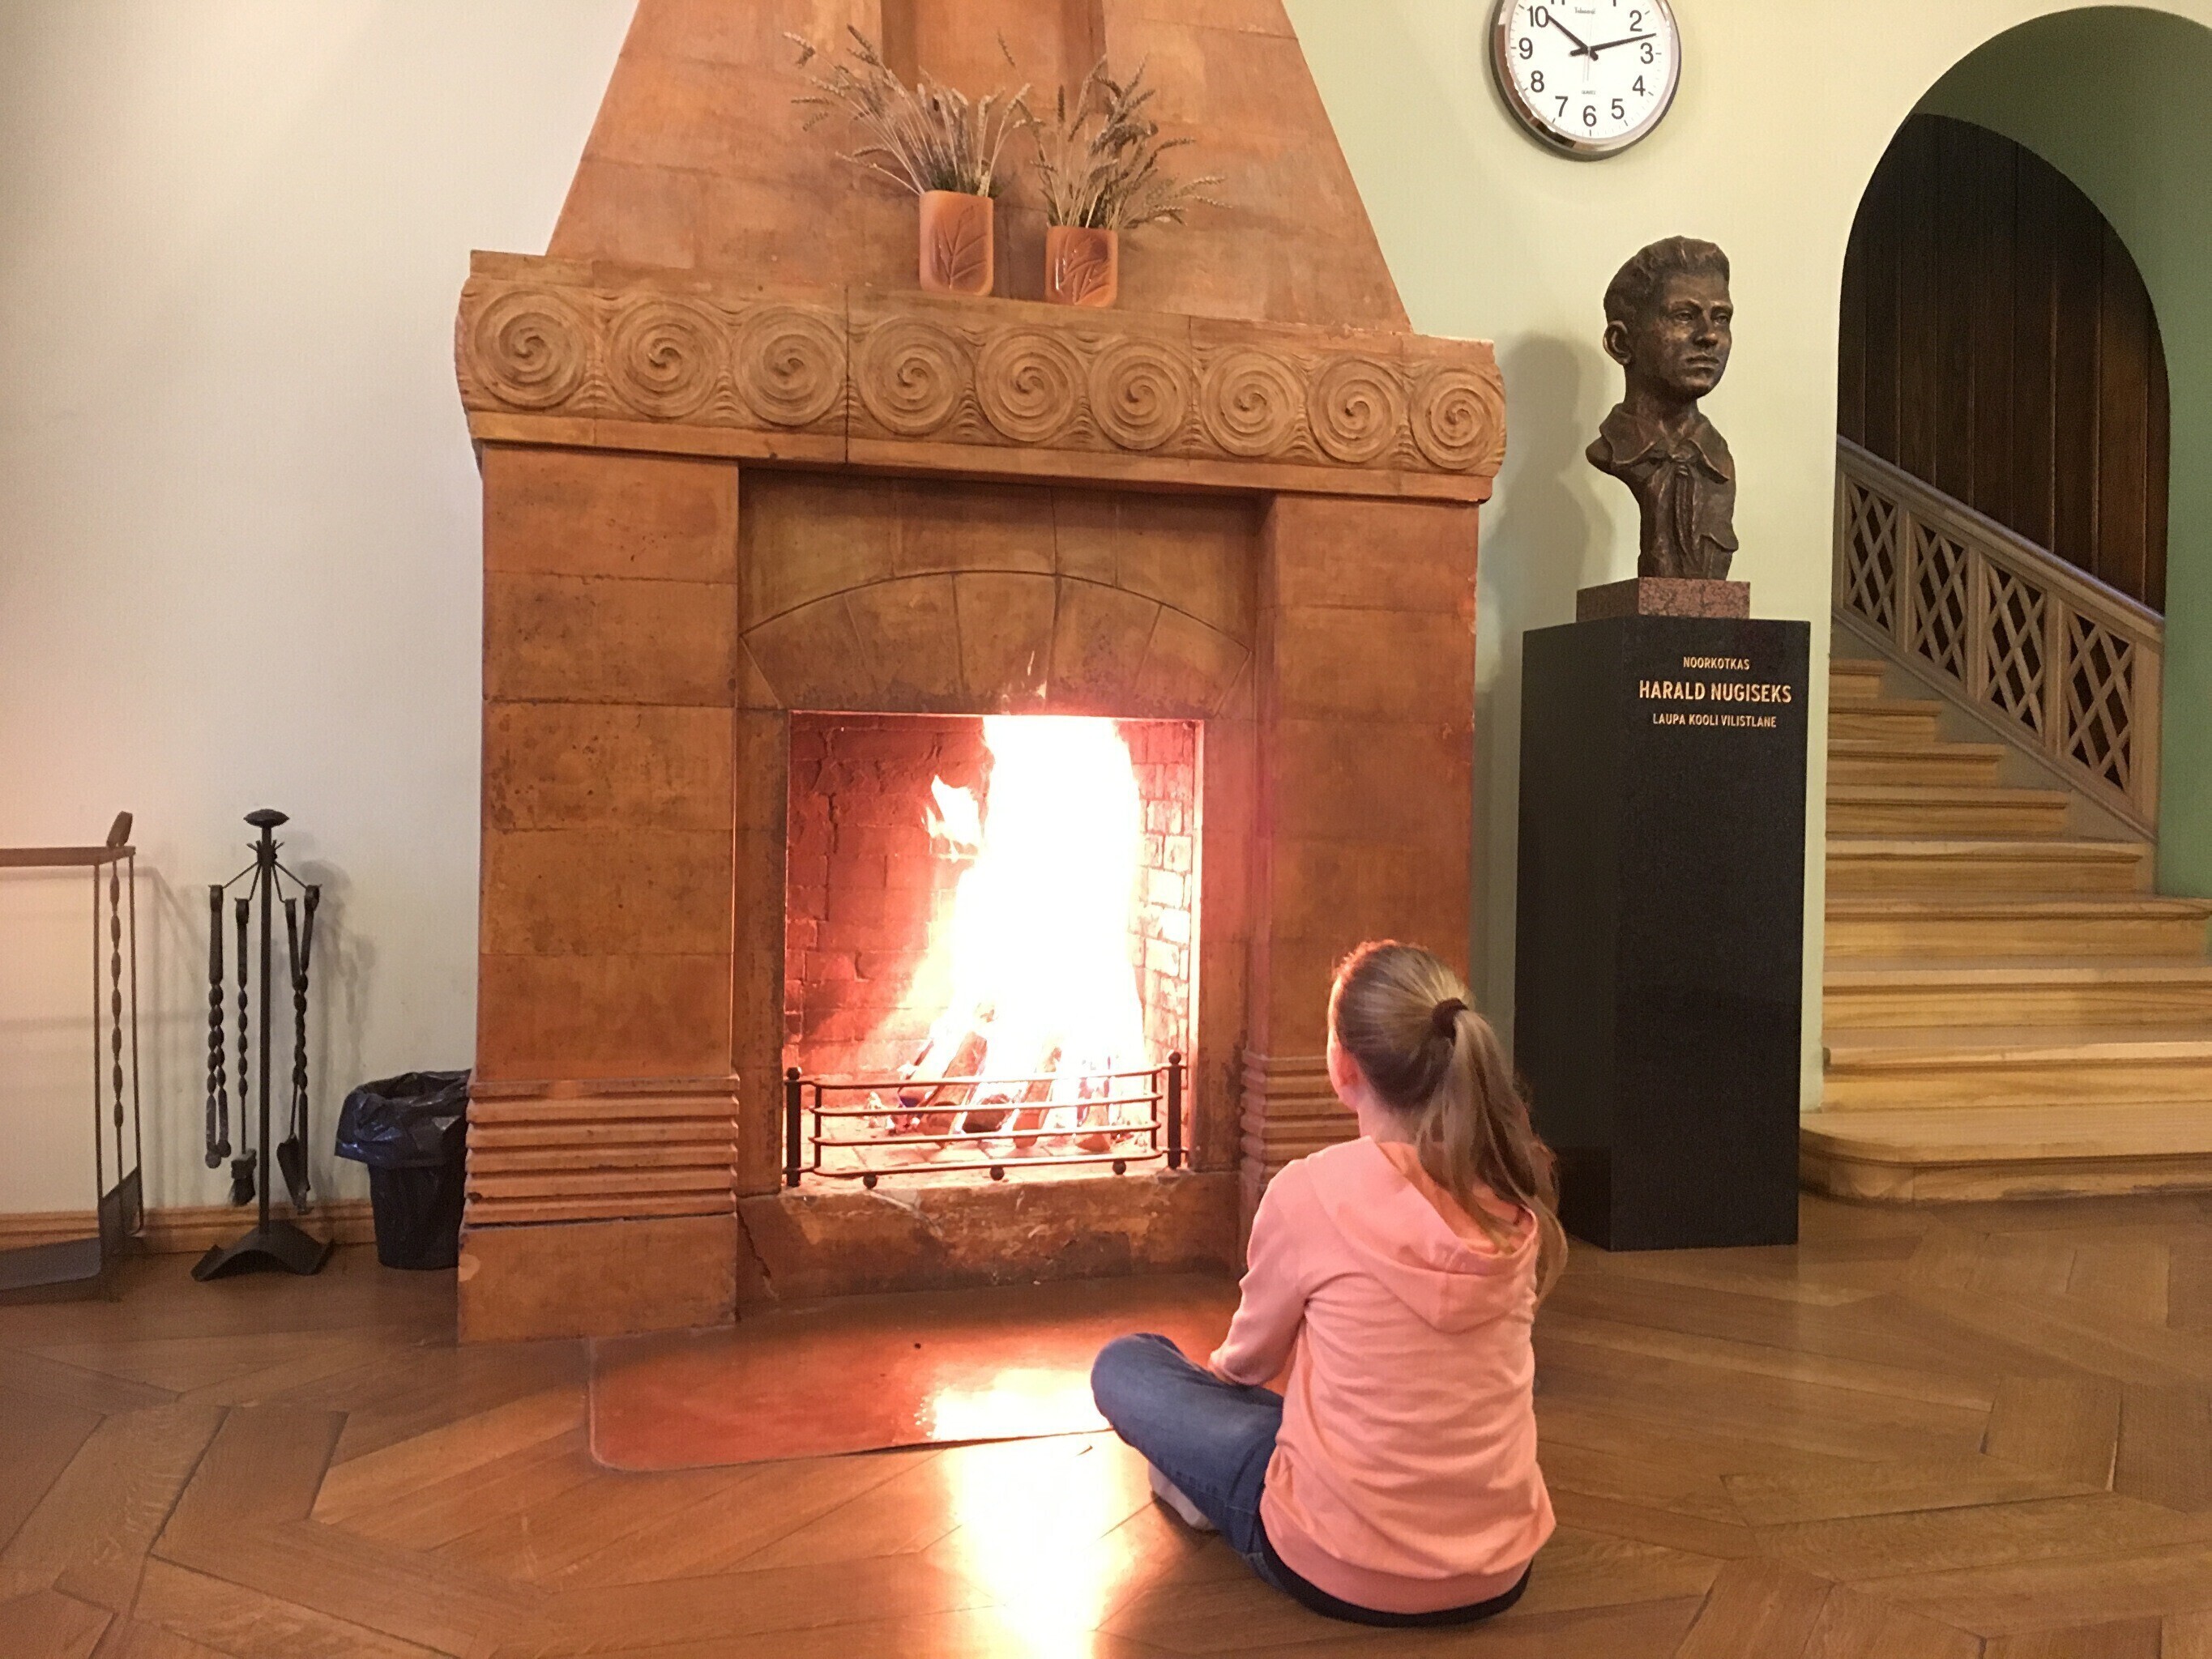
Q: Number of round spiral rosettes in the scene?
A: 9